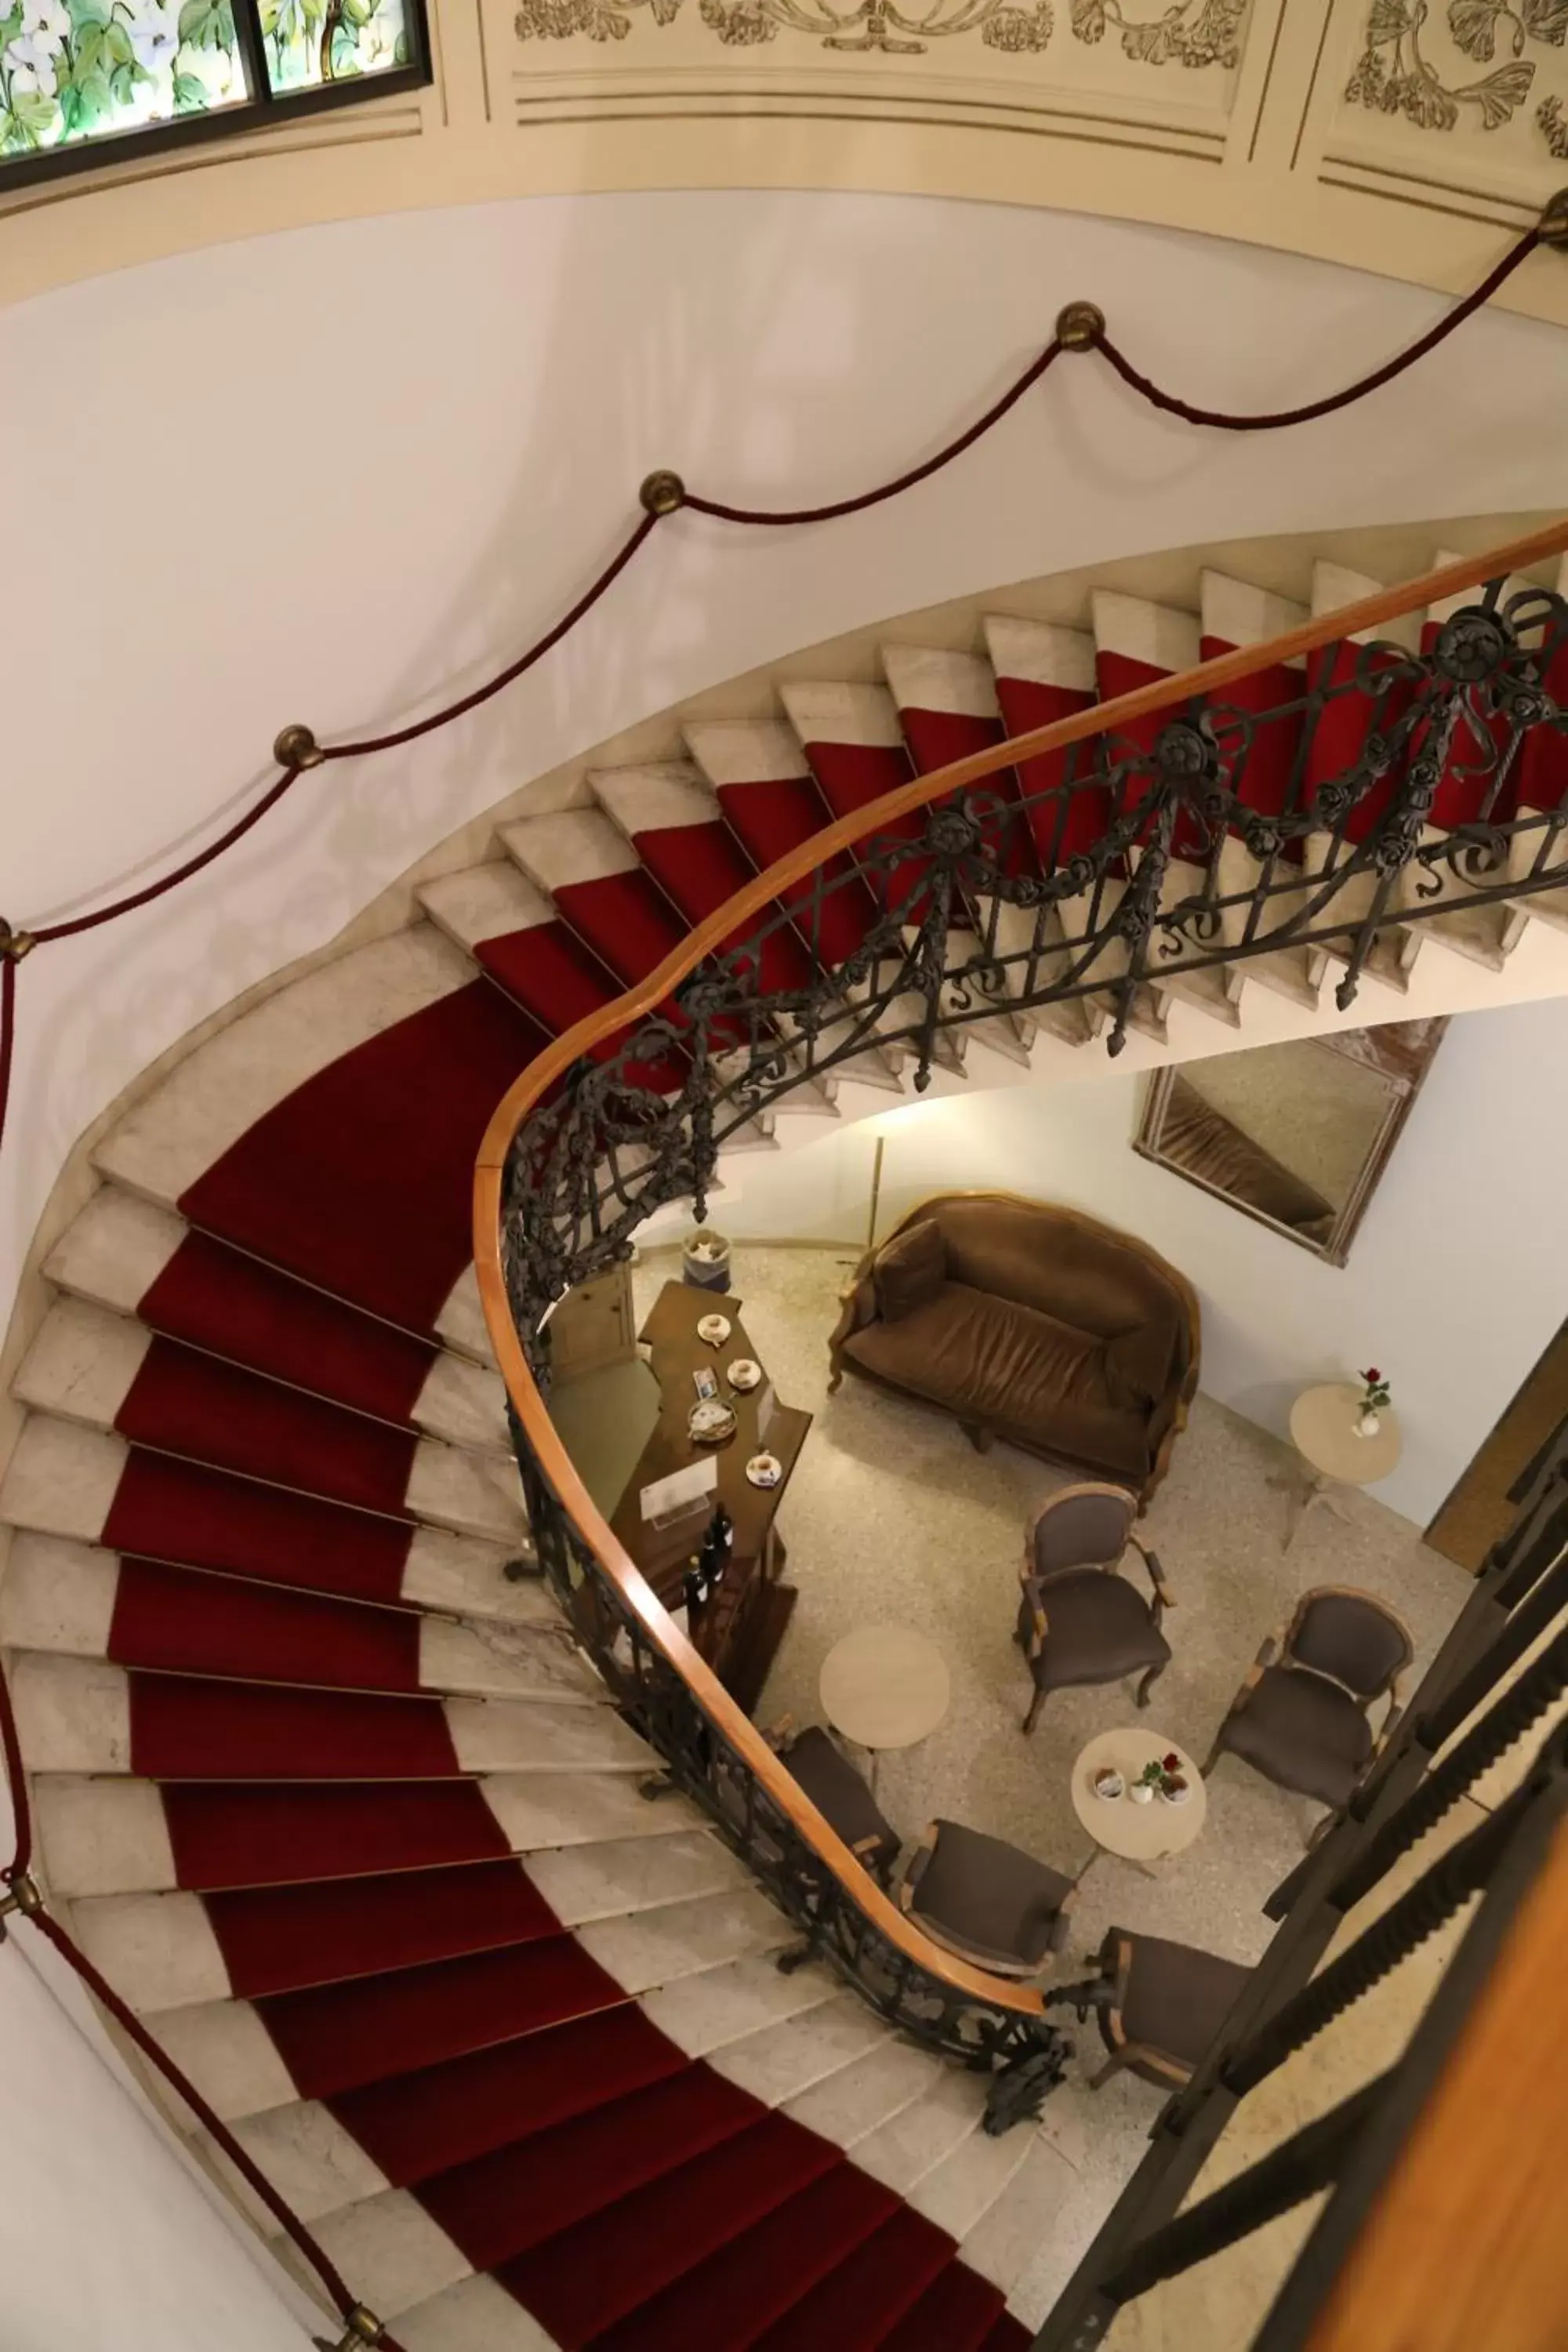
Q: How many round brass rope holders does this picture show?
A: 7